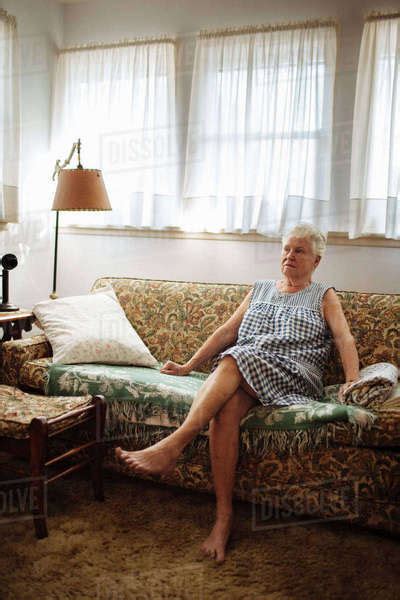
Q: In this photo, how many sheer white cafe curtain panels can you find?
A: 4